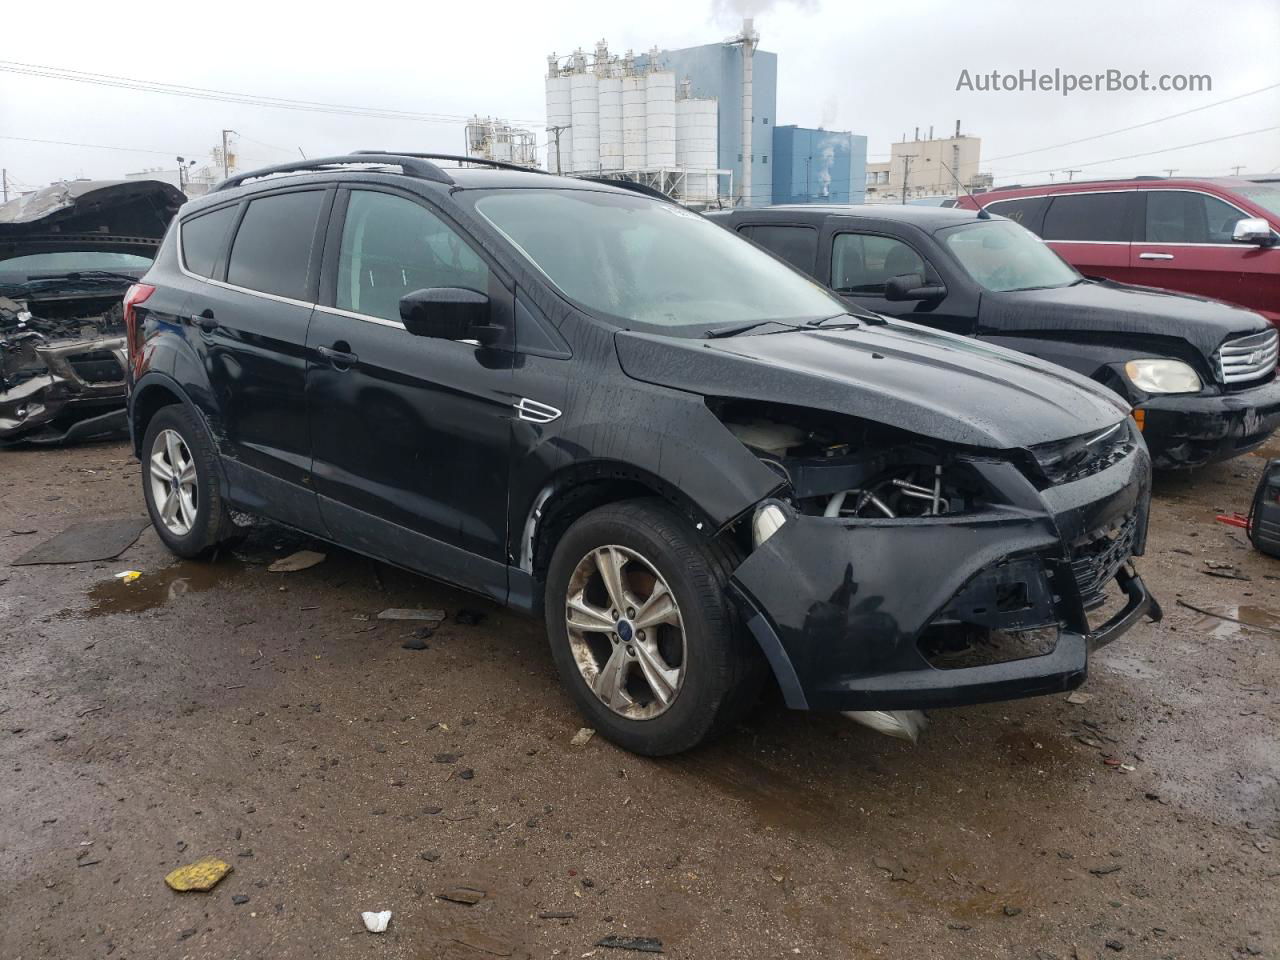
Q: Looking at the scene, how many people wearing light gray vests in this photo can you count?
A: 0